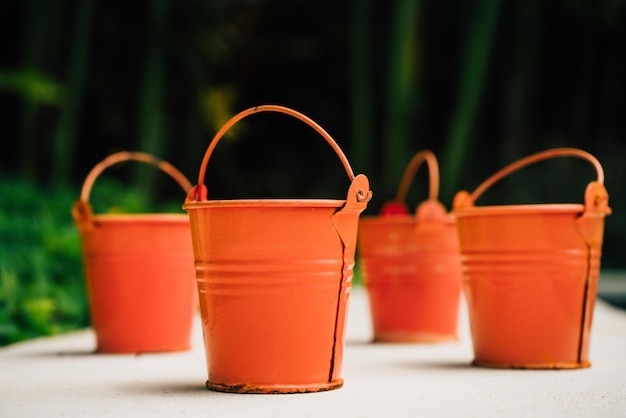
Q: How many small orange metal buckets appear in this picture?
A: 4